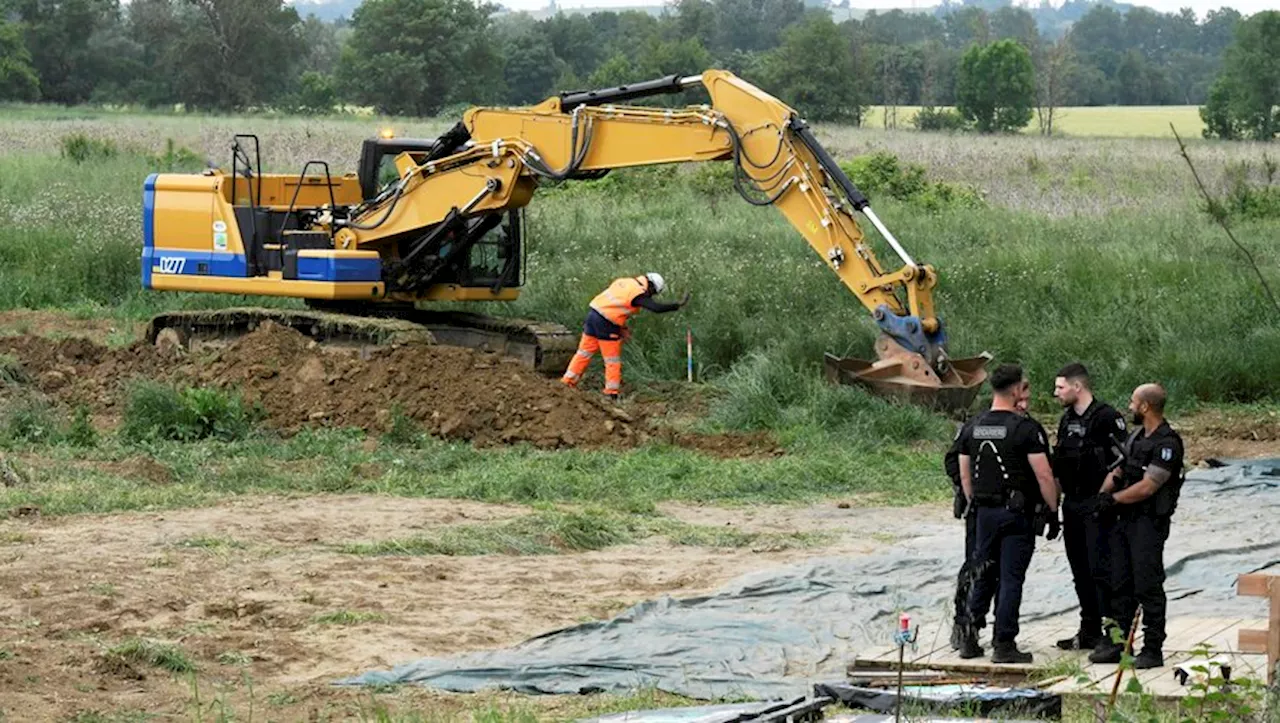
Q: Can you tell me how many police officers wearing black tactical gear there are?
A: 4